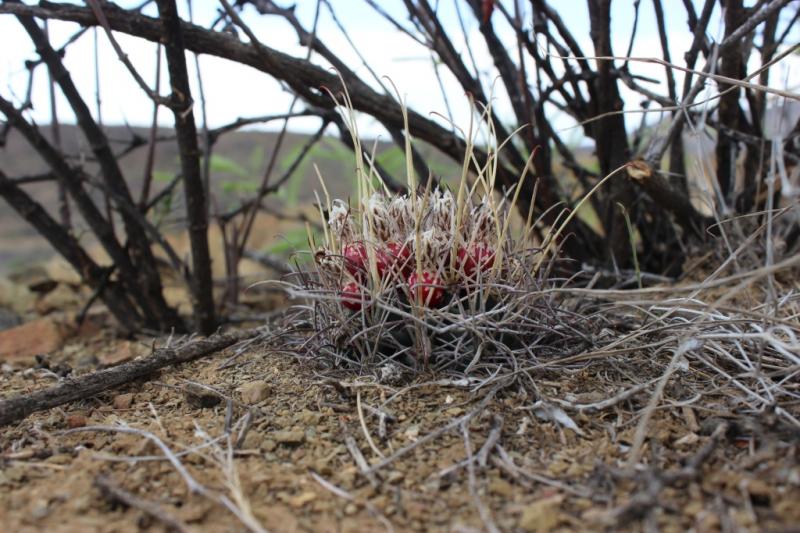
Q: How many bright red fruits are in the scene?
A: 5